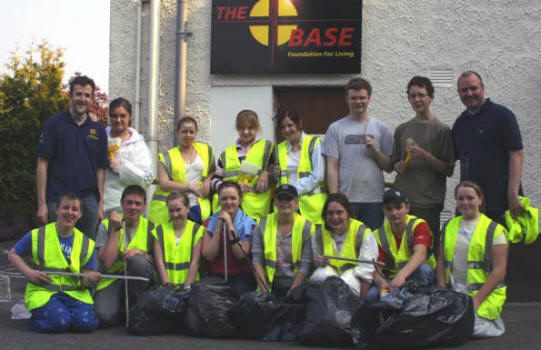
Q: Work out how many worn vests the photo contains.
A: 10